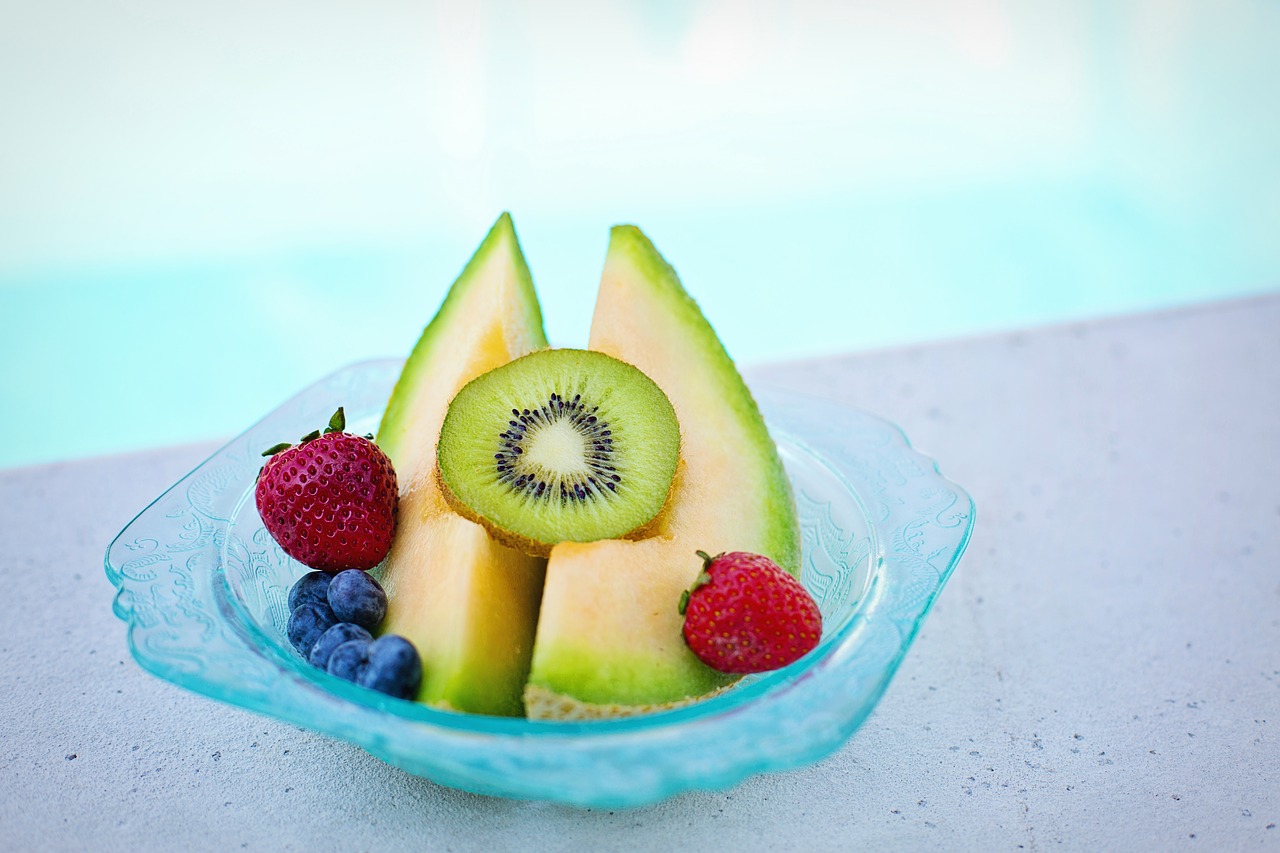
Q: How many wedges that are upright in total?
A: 2